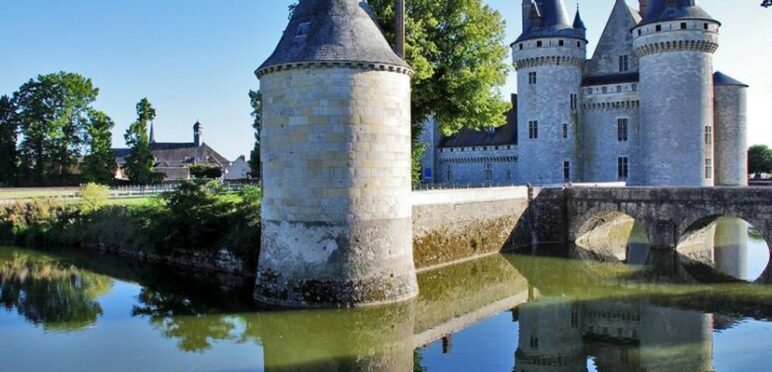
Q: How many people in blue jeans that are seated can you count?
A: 0